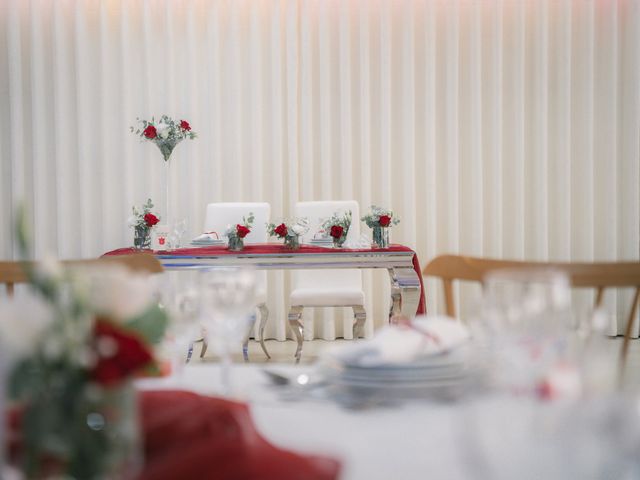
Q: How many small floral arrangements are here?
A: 5